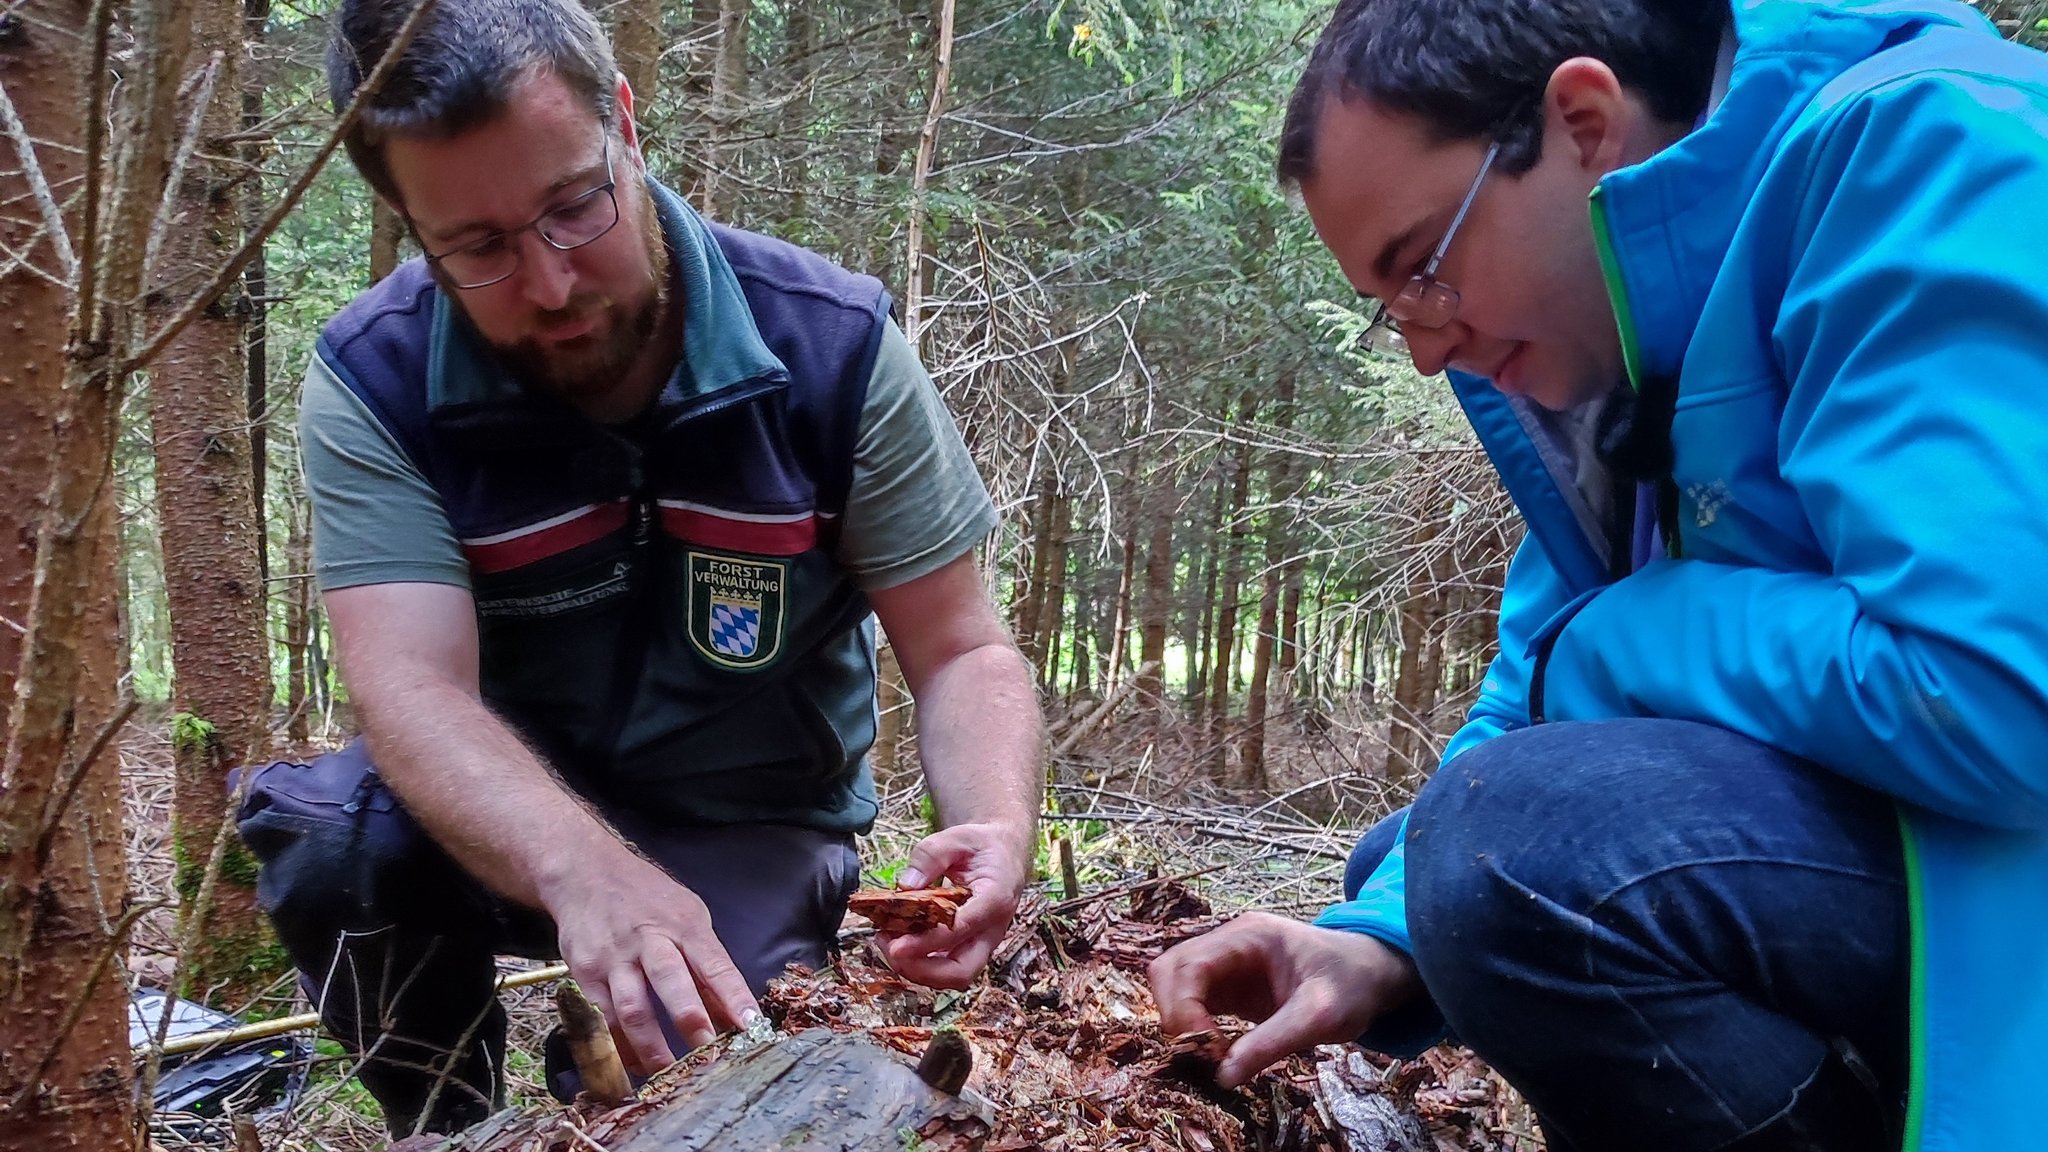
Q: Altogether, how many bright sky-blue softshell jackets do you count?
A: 1